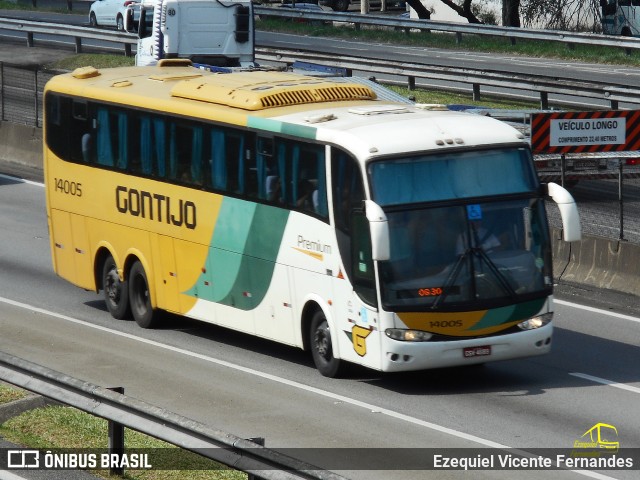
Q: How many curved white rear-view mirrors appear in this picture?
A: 2